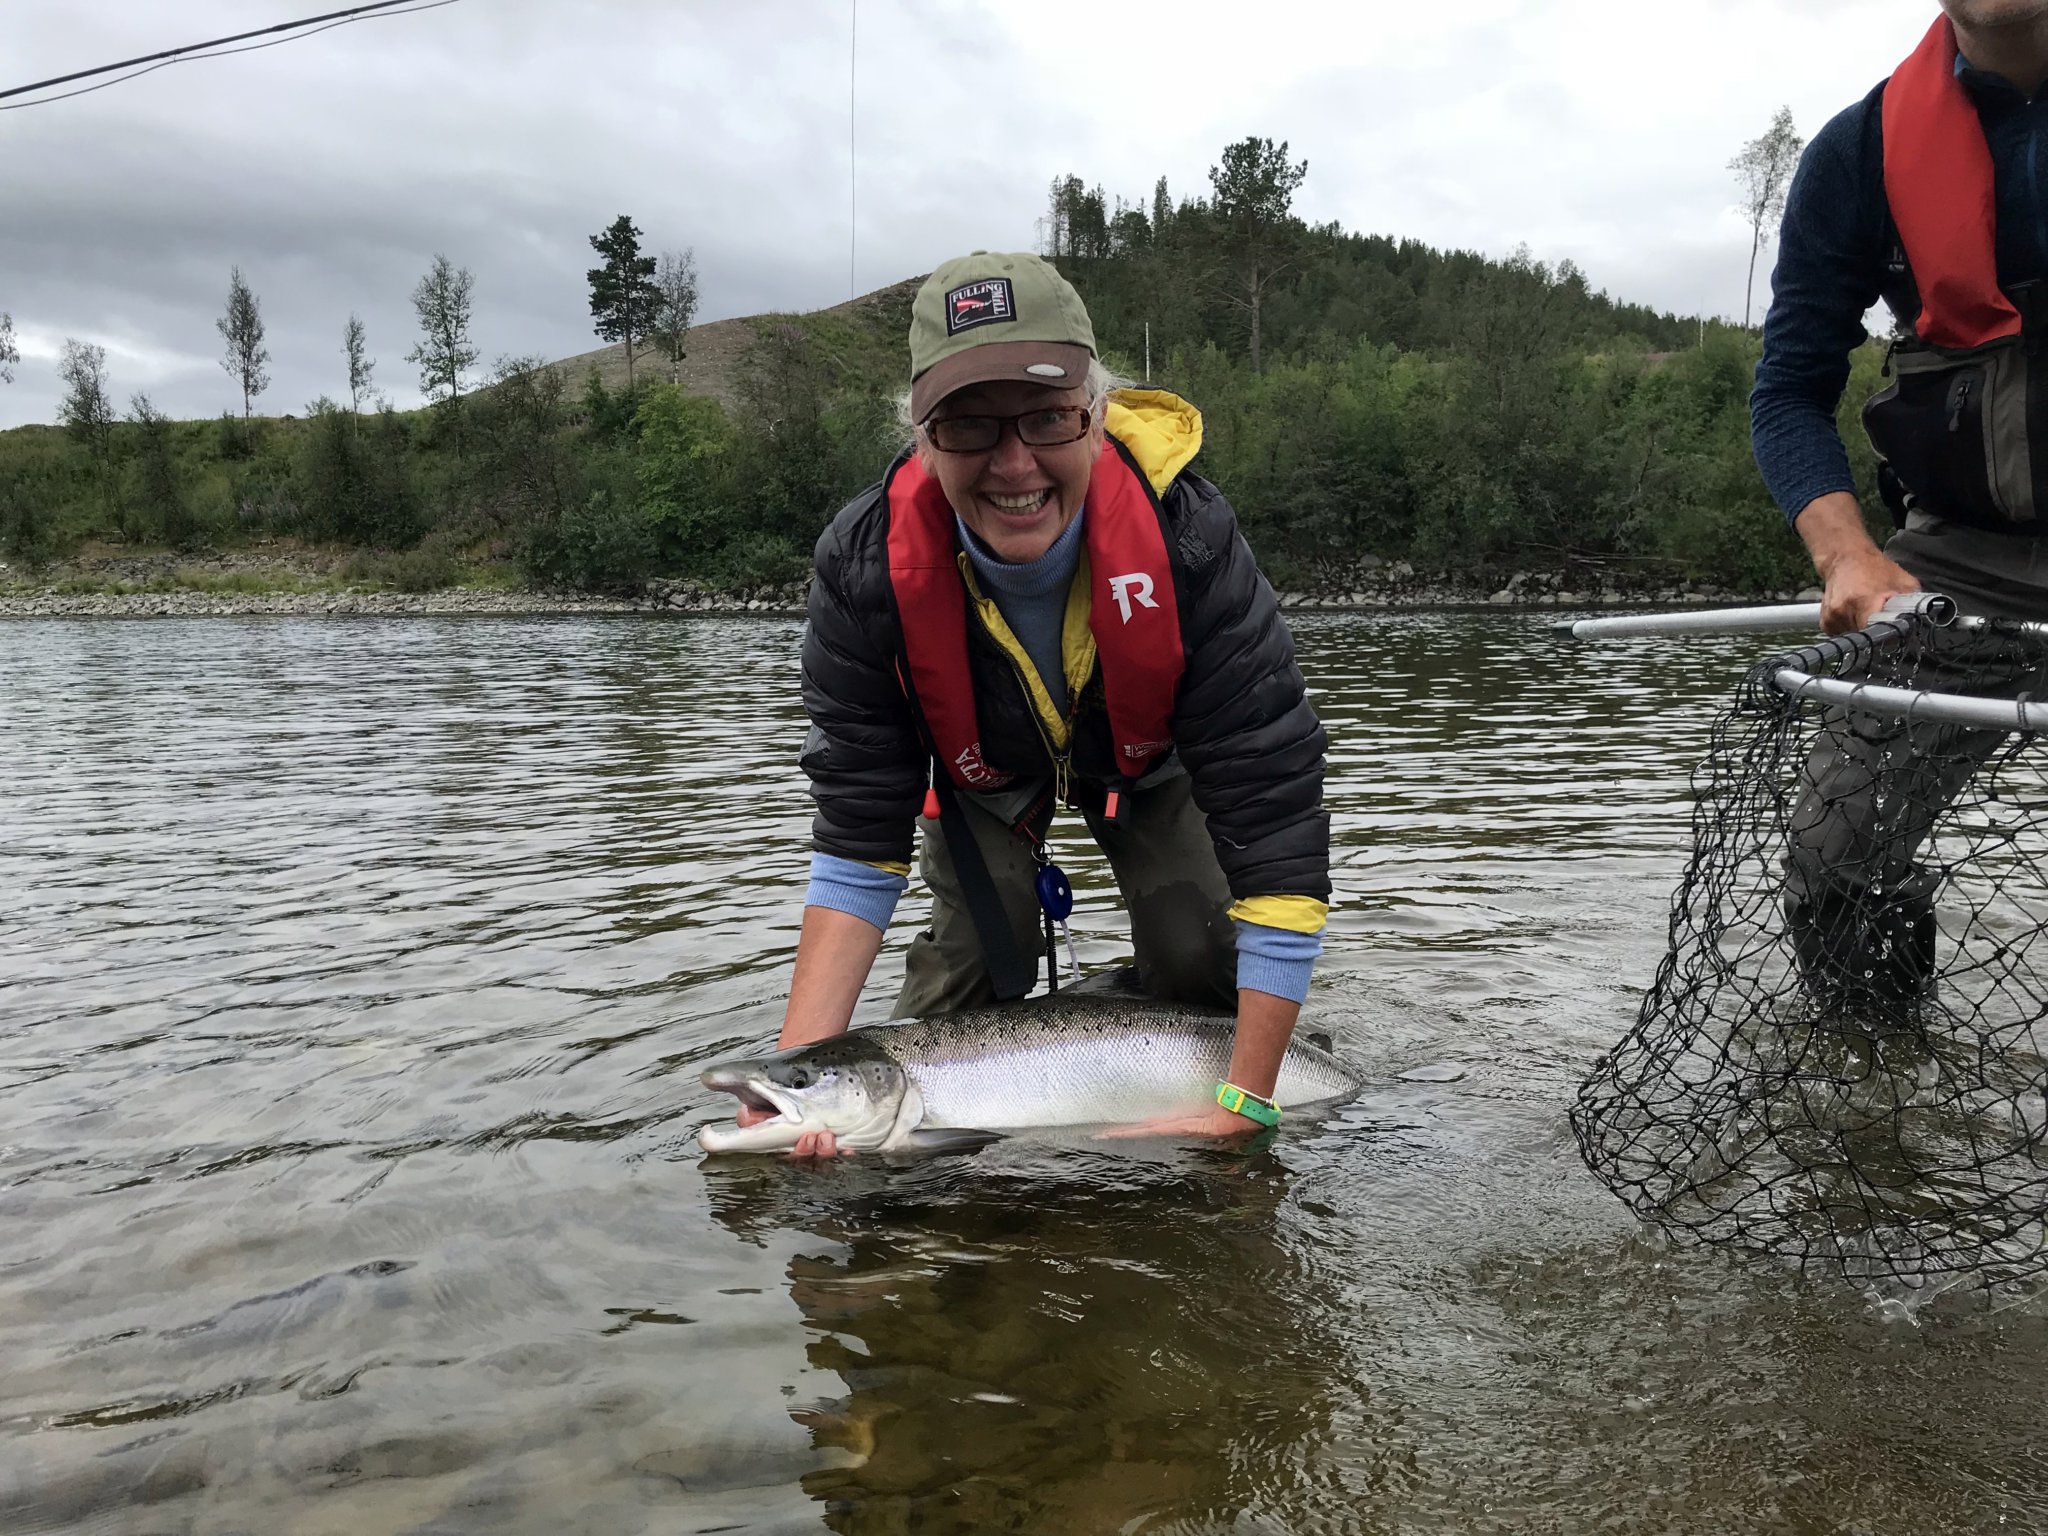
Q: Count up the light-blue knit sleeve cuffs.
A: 2